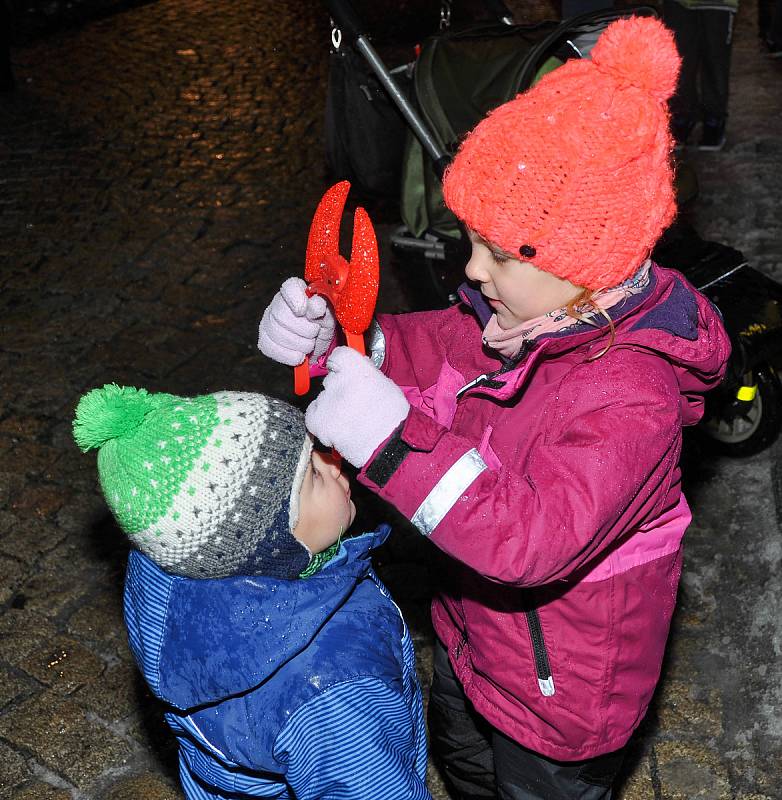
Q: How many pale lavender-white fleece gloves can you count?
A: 2